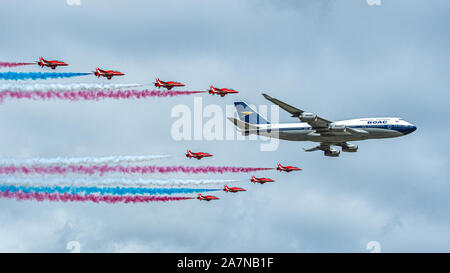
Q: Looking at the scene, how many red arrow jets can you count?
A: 9